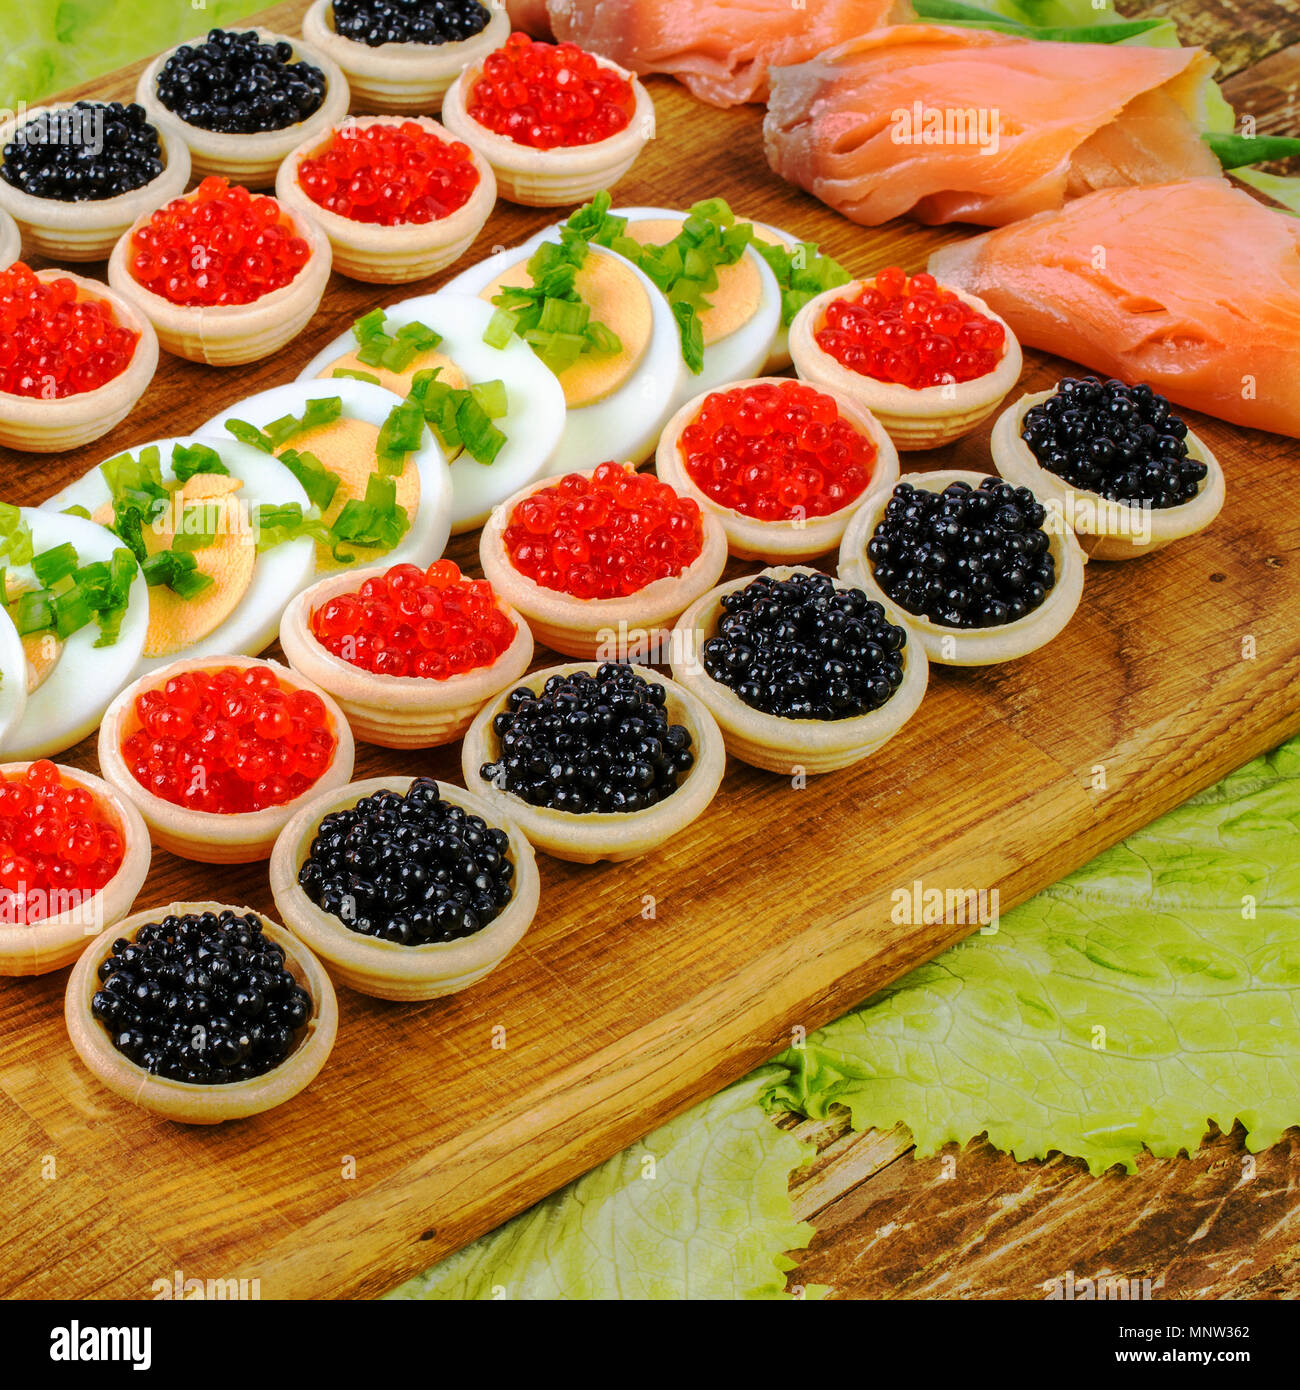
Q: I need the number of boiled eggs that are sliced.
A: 8